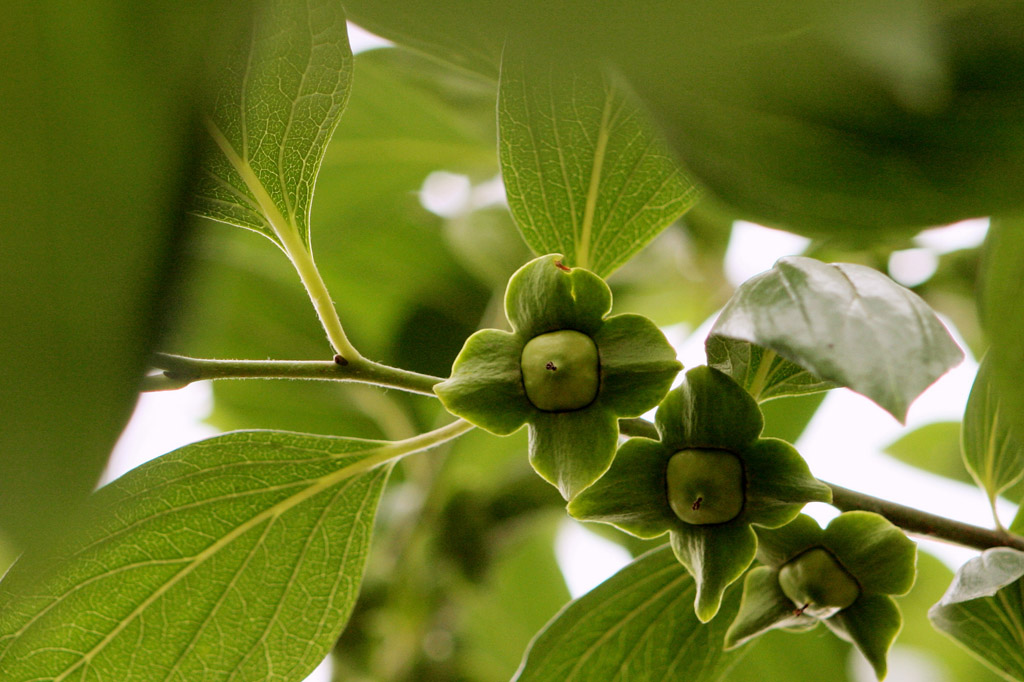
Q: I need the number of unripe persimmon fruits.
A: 3